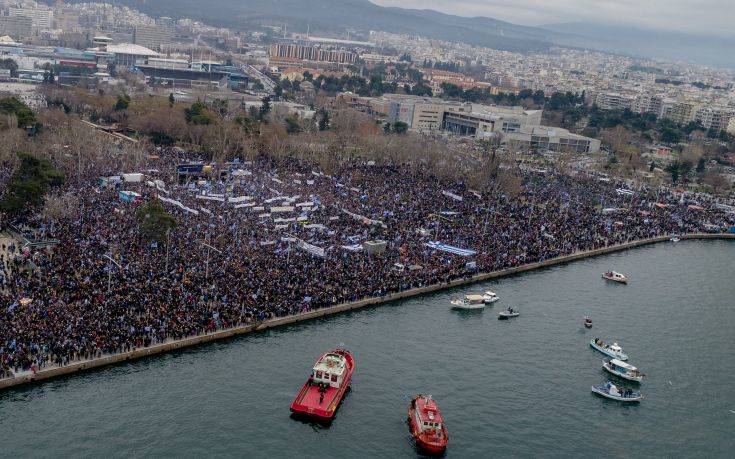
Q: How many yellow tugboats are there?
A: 0